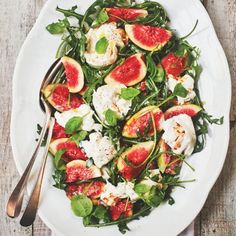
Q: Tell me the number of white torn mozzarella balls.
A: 7